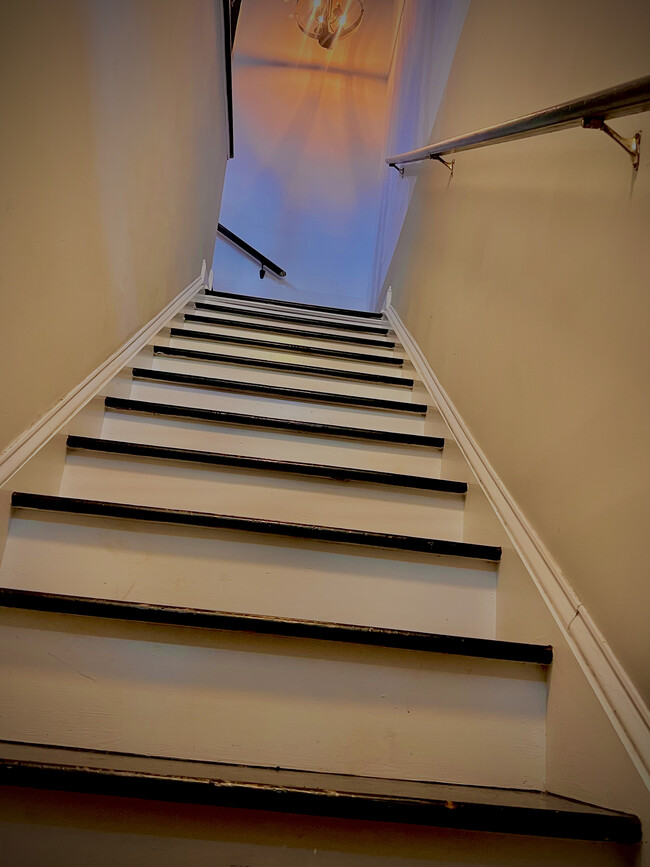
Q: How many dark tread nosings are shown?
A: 11